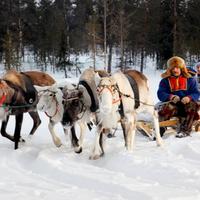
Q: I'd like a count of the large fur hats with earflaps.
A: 1